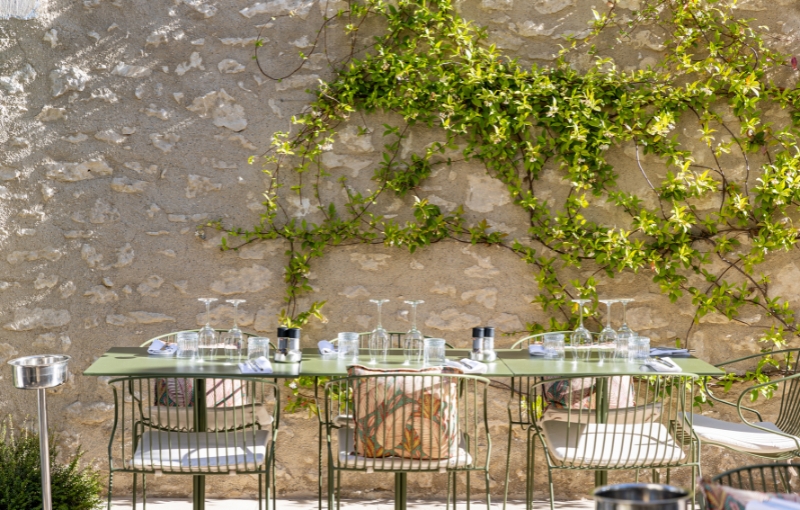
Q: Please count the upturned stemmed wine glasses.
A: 7